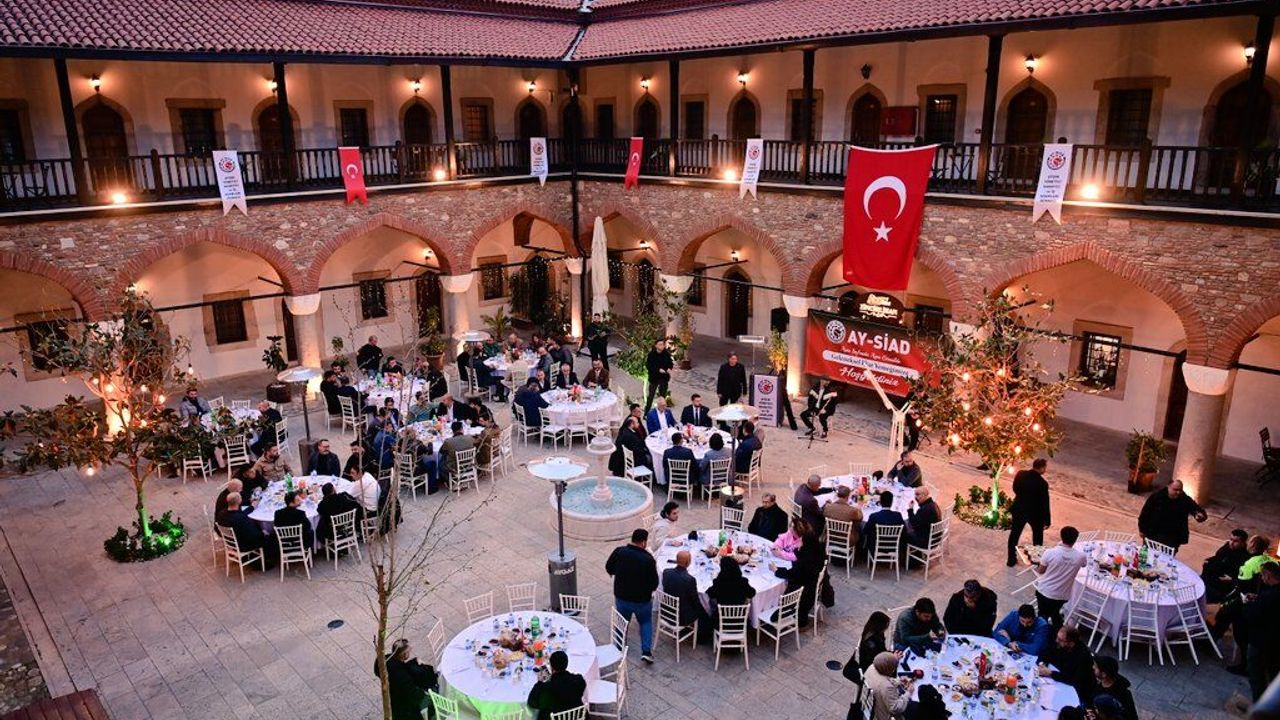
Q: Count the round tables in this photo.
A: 12